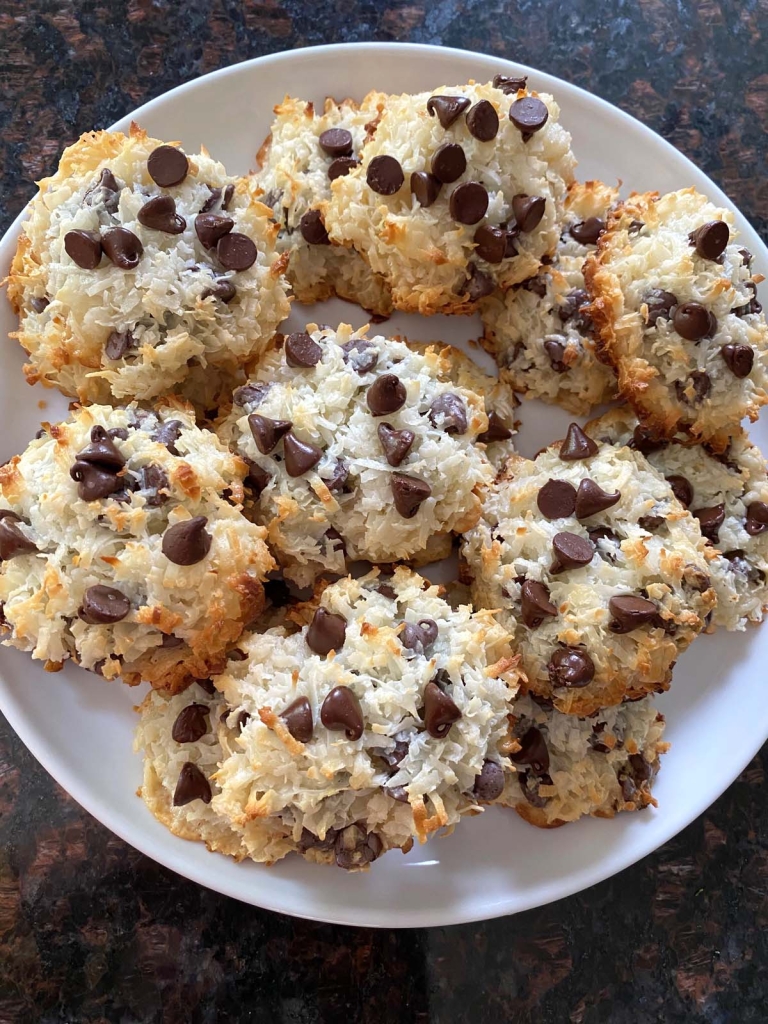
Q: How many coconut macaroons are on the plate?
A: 13